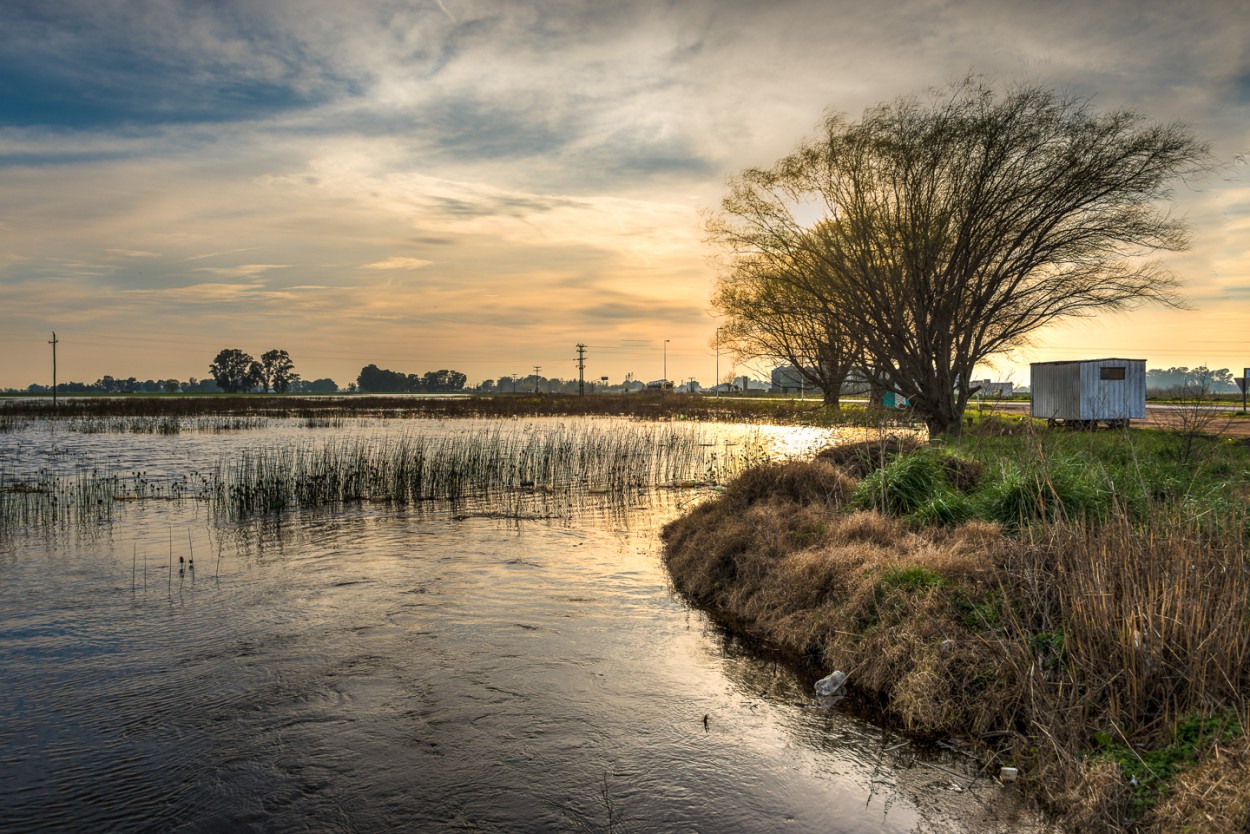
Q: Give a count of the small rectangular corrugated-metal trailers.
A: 1